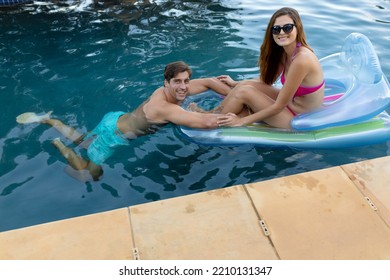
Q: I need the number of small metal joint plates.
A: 3